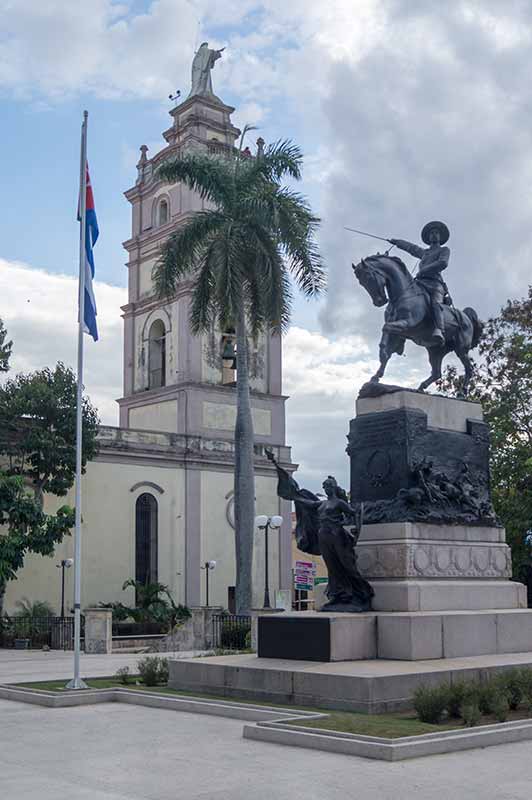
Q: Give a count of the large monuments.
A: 1